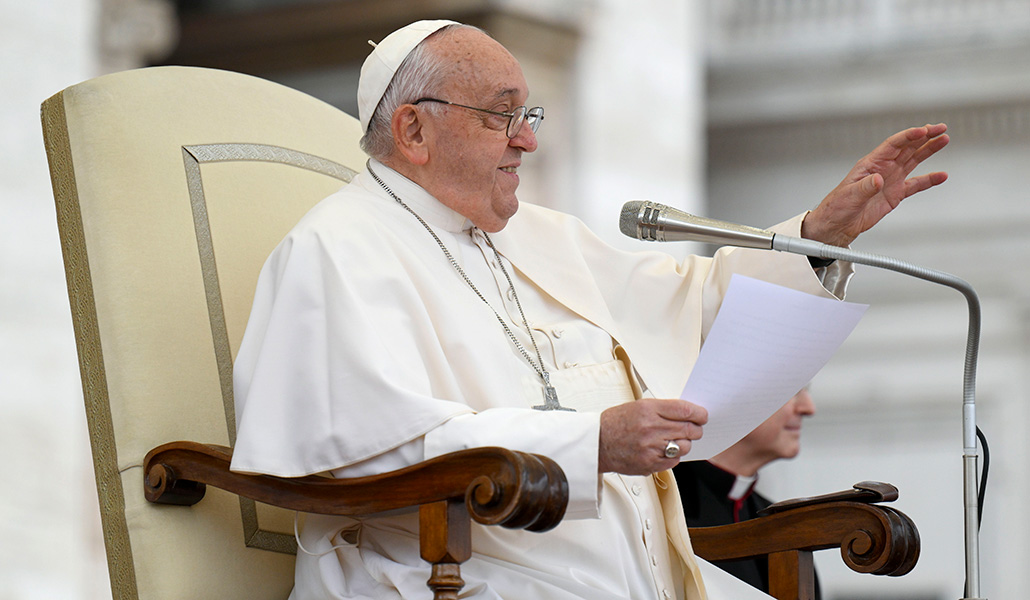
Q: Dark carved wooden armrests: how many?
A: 2